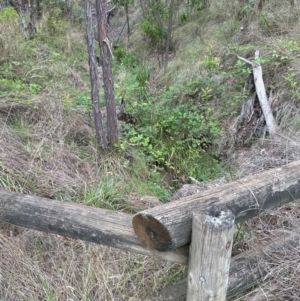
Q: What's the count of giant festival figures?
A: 0